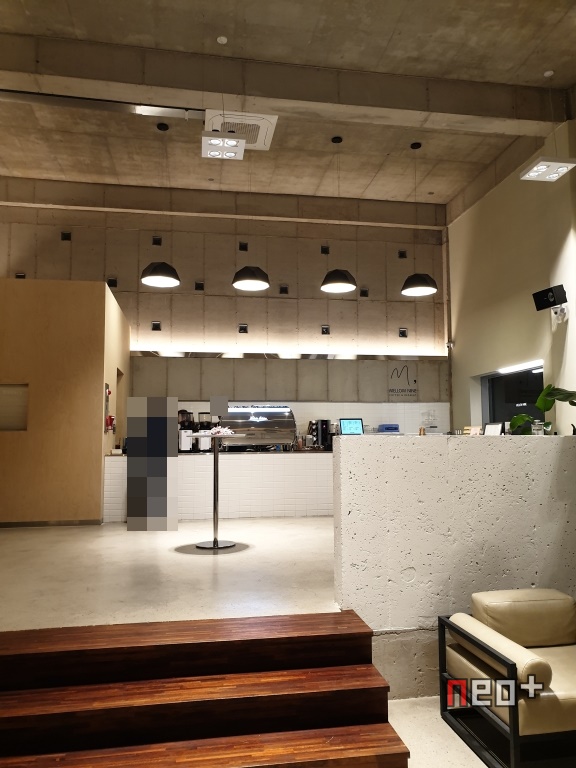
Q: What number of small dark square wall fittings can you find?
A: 14